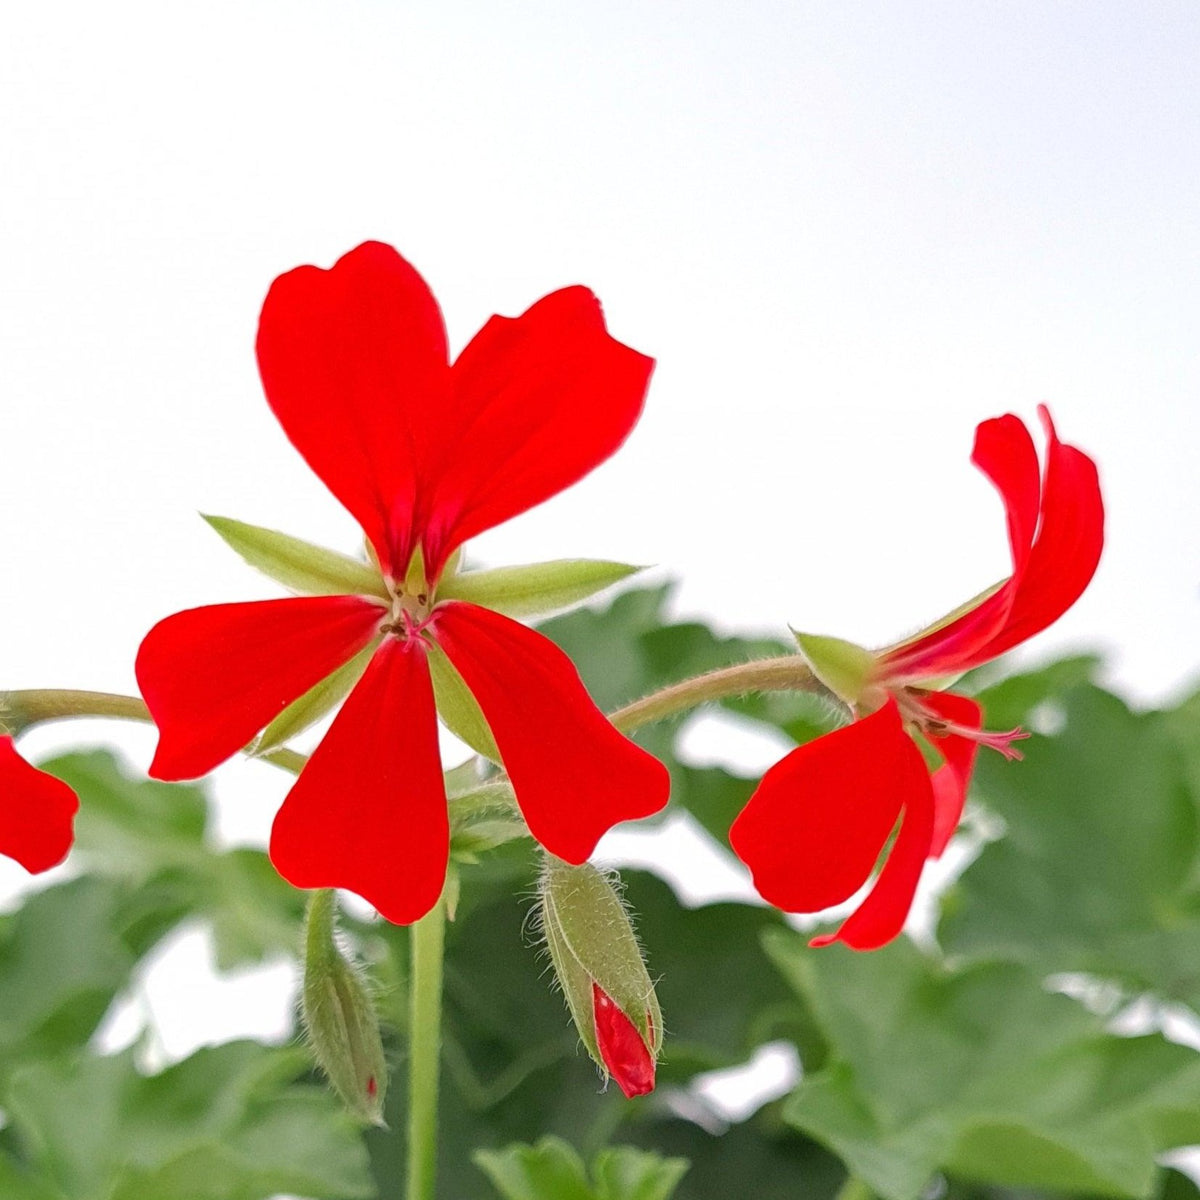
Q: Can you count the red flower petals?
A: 11